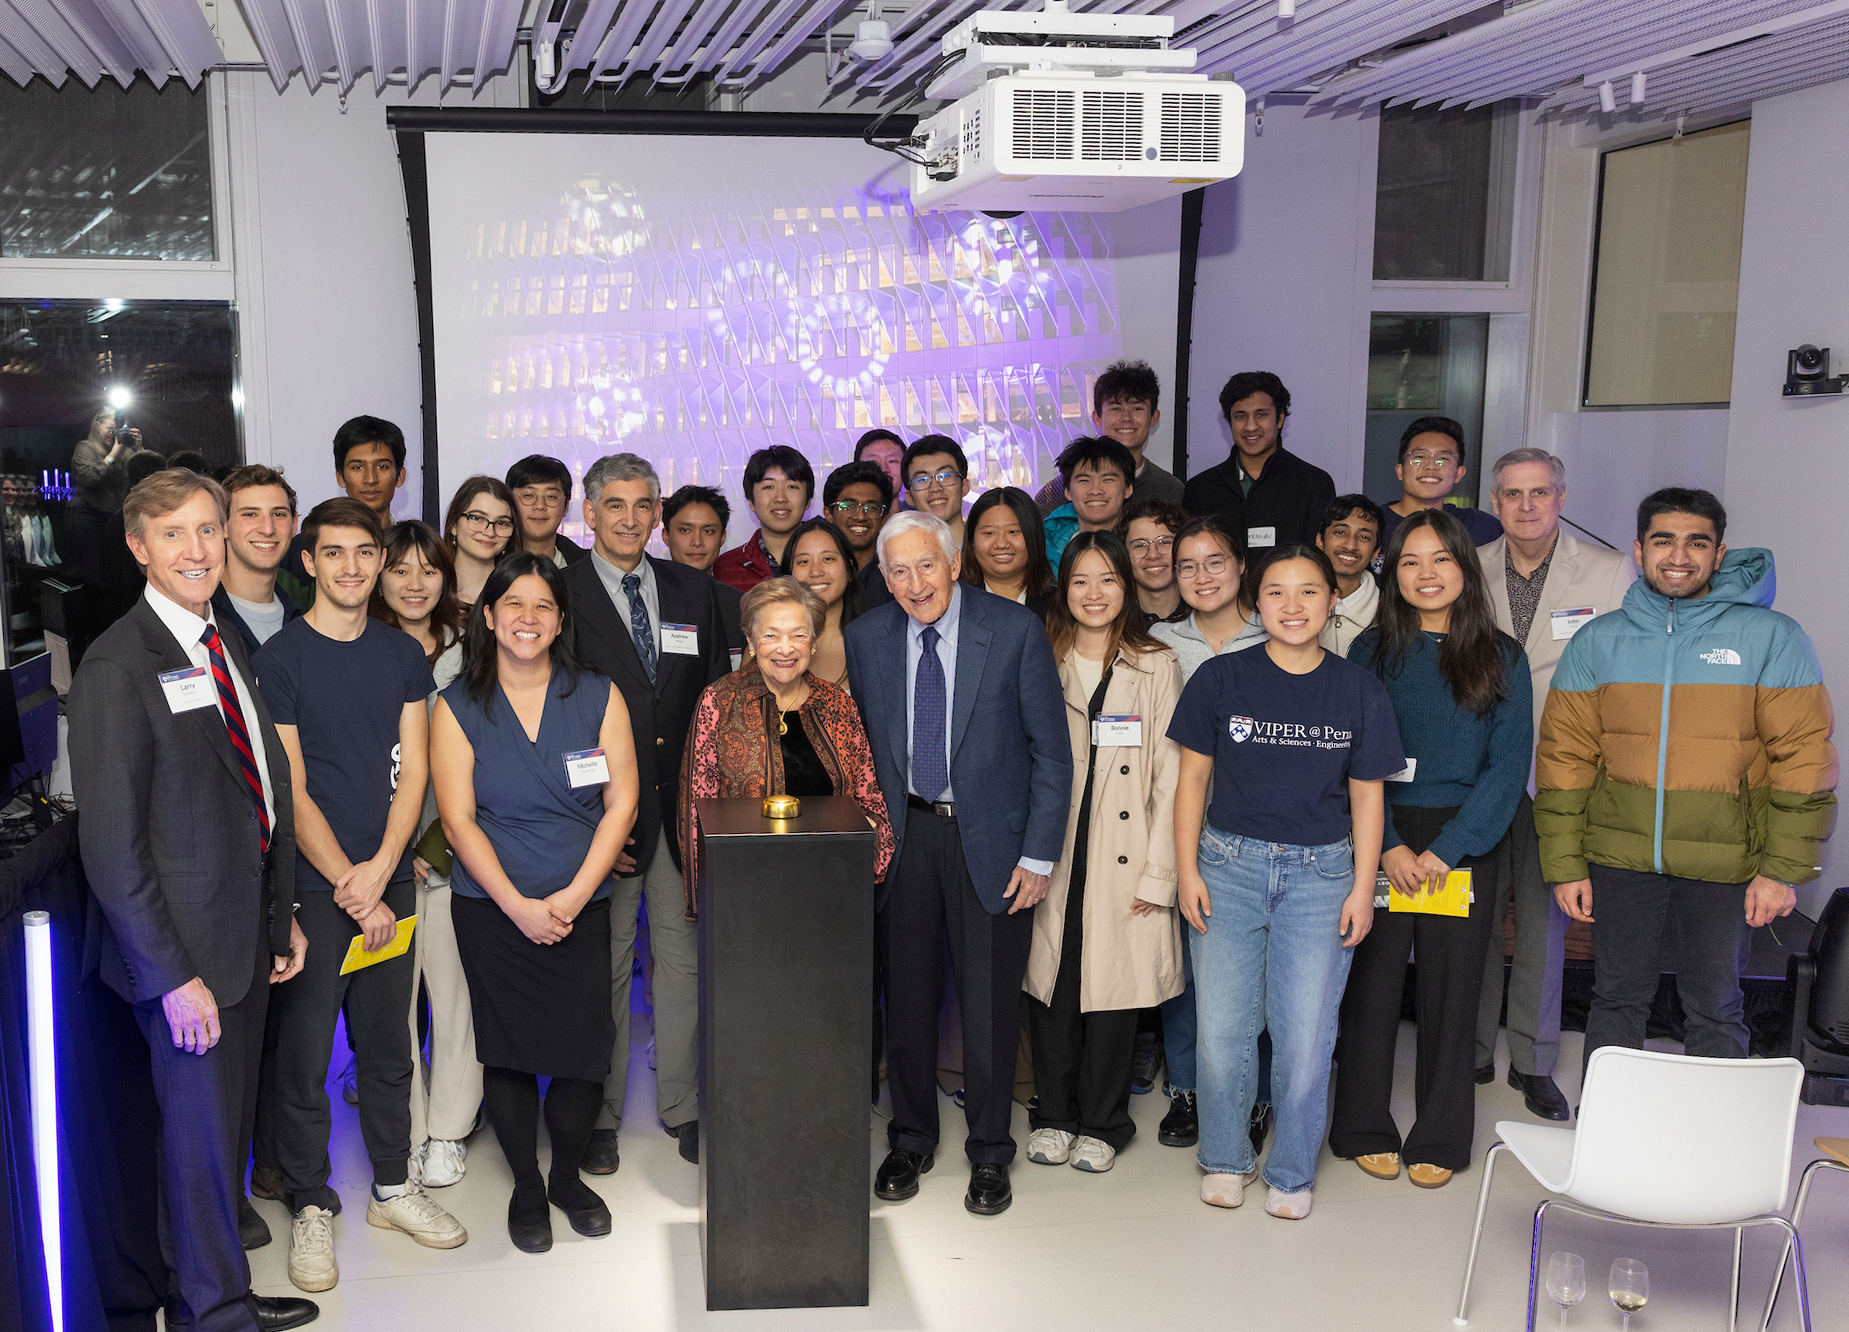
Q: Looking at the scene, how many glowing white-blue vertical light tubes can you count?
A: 1